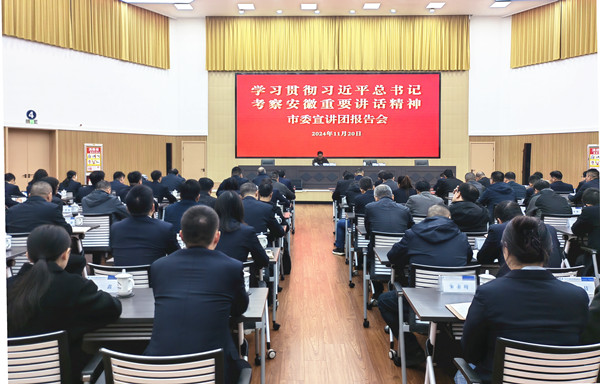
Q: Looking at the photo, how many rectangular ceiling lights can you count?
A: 6